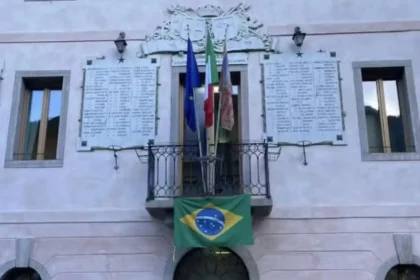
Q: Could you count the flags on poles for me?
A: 3